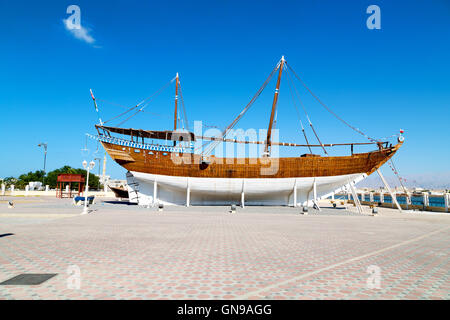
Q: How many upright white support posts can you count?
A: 5